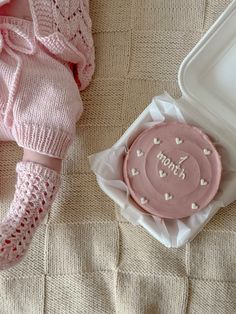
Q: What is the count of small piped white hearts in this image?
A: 10